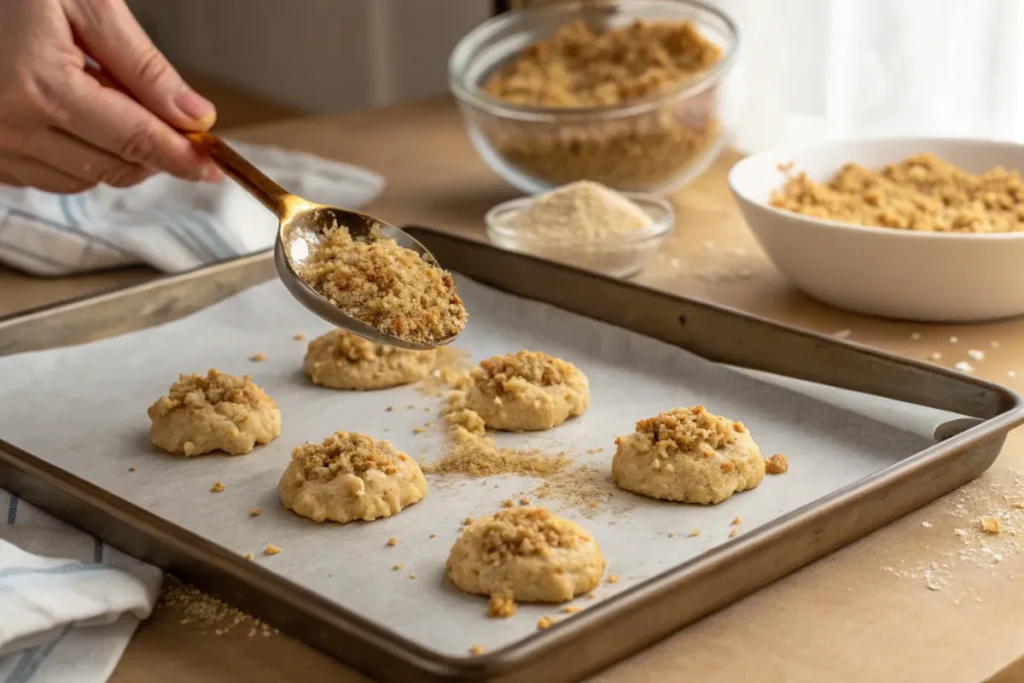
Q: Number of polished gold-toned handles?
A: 1